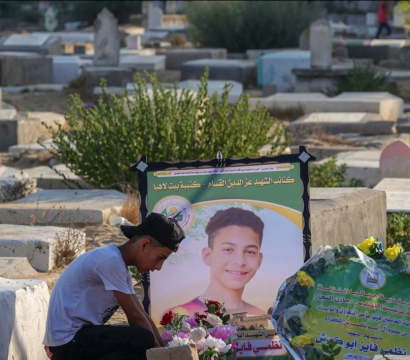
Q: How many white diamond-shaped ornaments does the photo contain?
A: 2